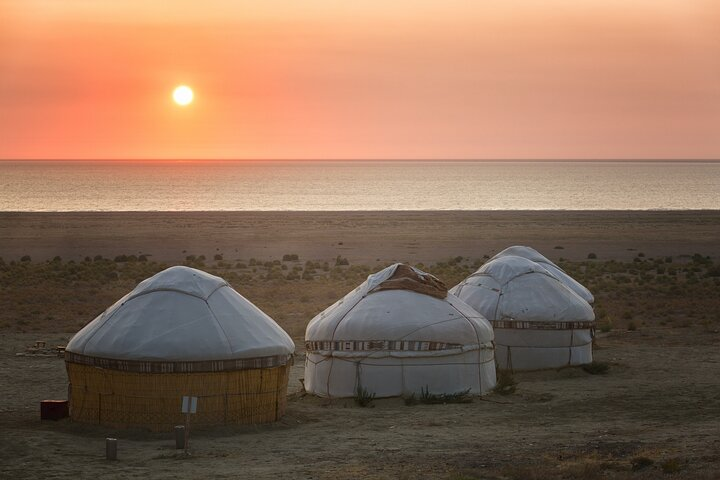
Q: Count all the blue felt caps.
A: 0